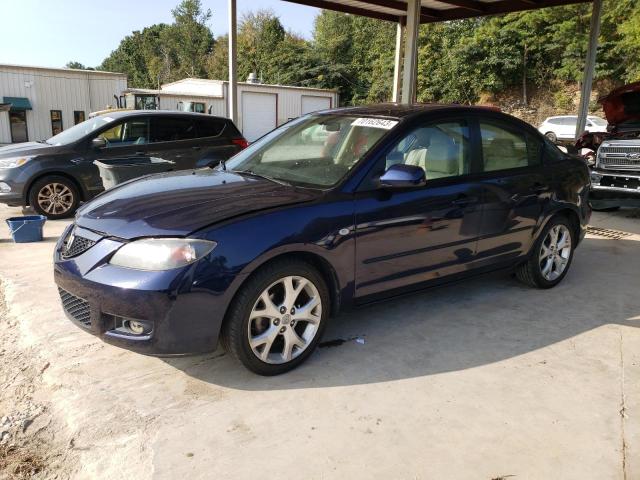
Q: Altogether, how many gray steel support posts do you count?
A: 4